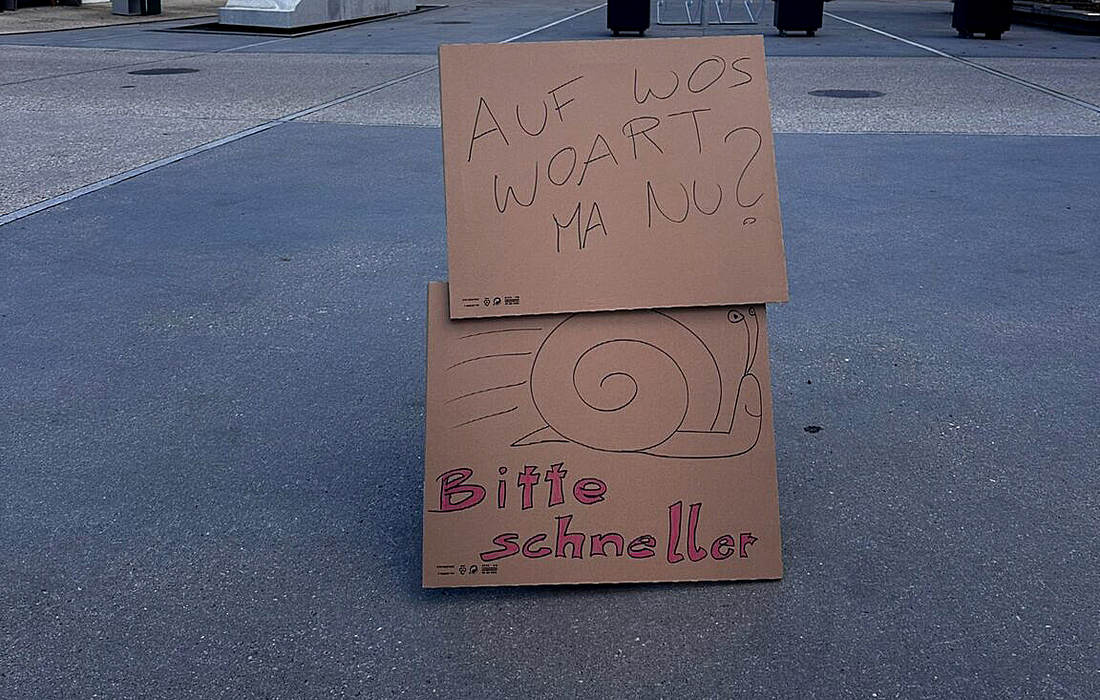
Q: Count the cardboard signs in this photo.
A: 2